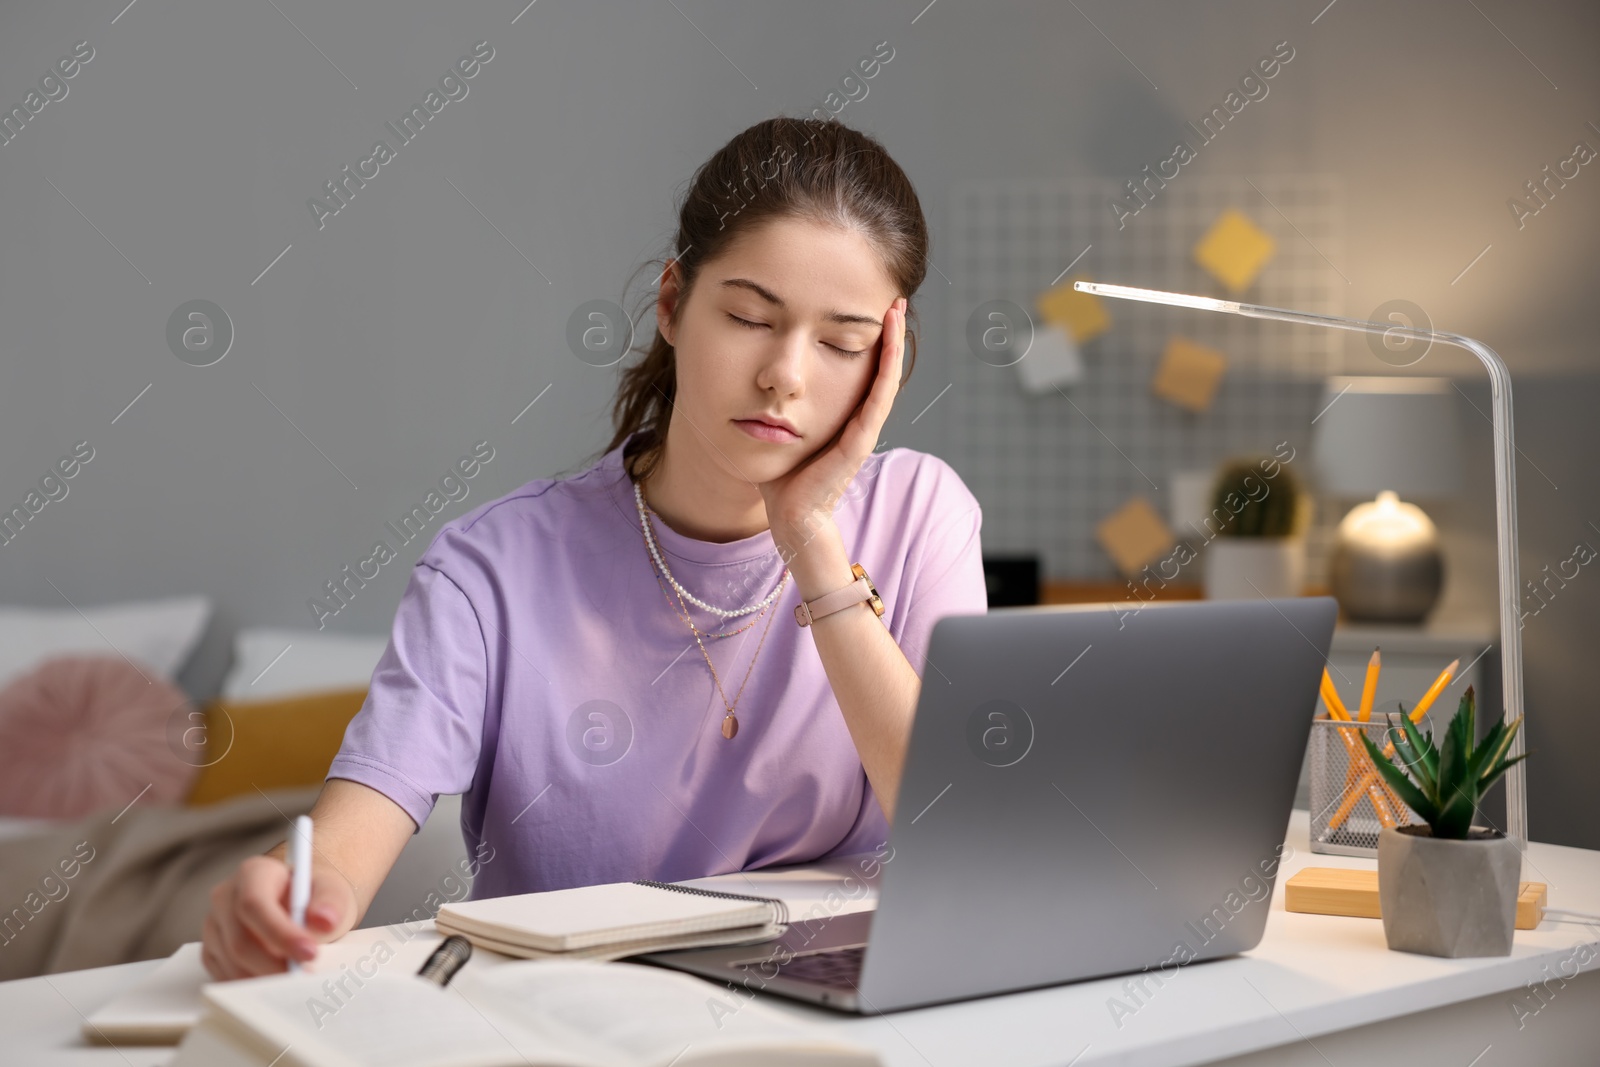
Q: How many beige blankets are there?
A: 1